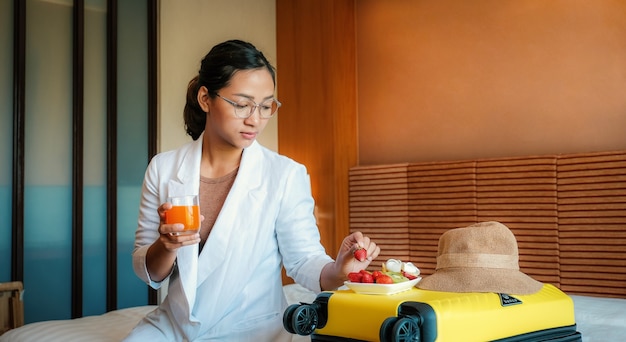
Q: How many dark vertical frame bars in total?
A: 4